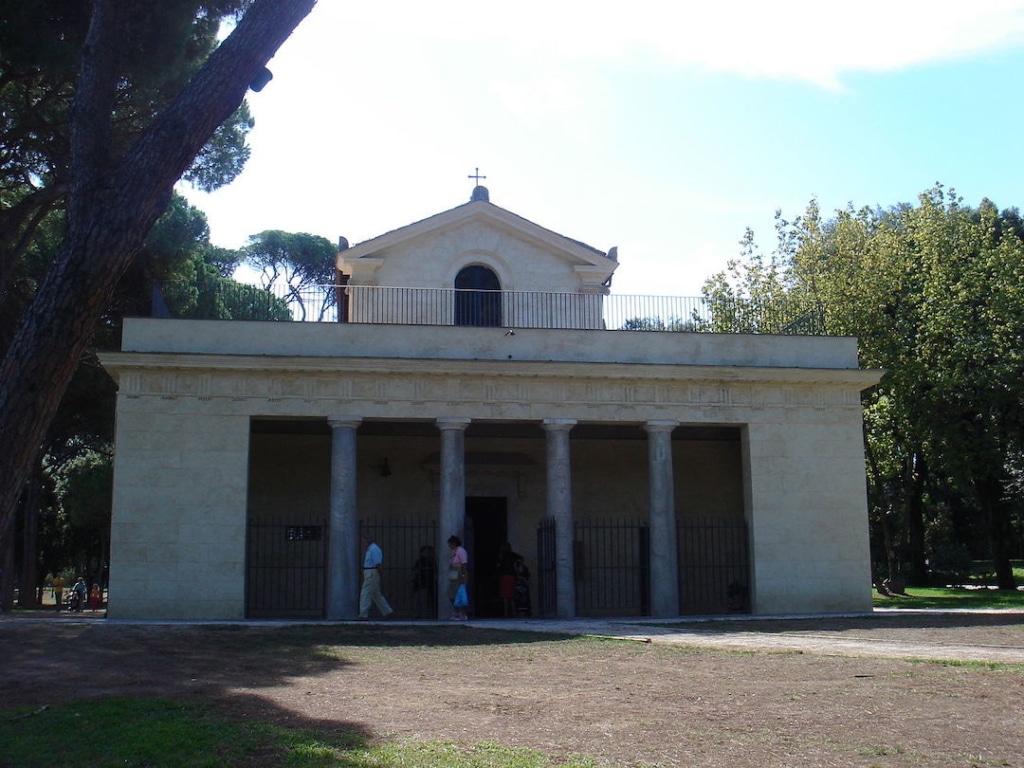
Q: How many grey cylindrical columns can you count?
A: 4